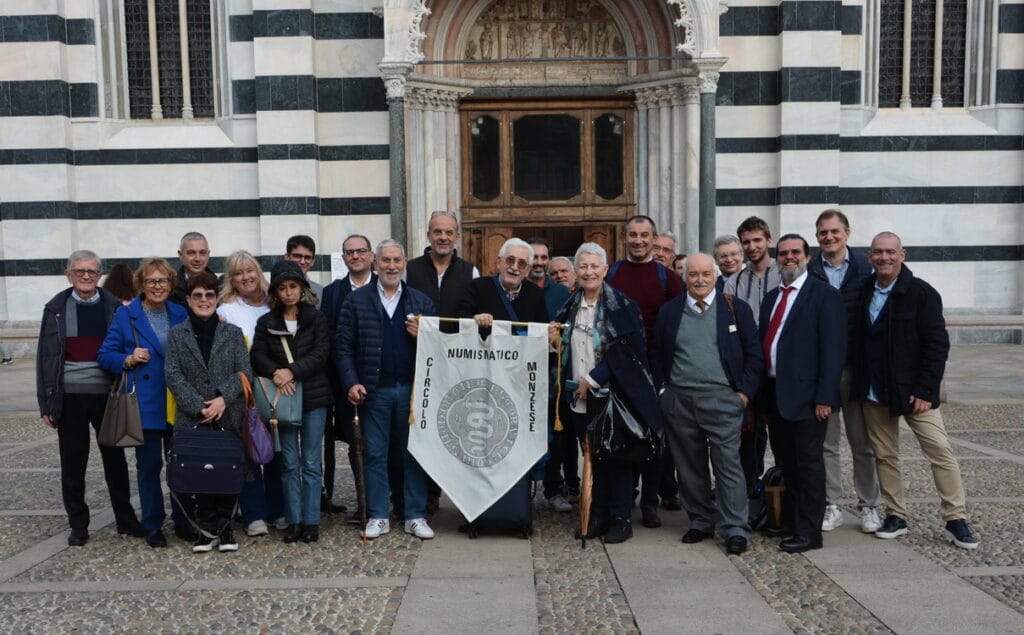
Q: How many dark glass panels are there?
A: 3